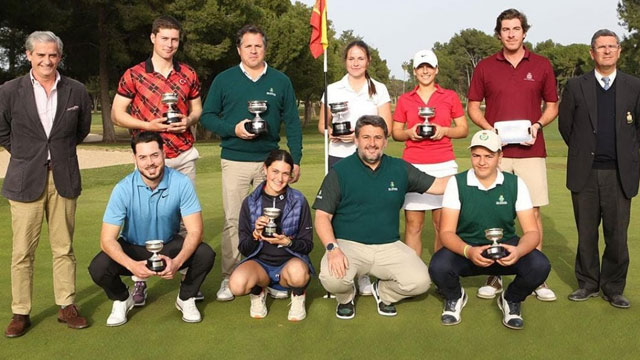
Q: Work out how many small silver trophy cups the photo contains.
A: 7